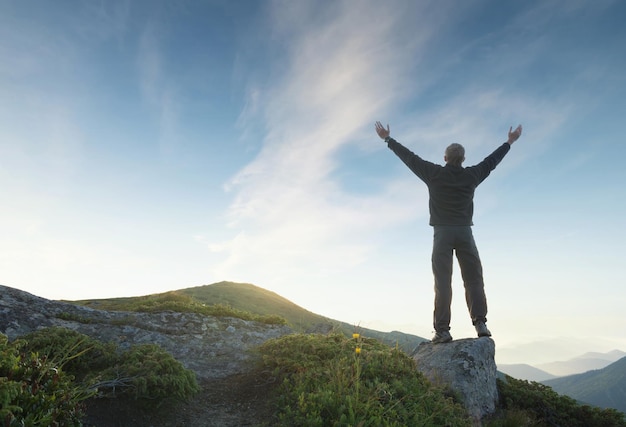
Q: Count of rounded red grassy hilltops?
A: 0